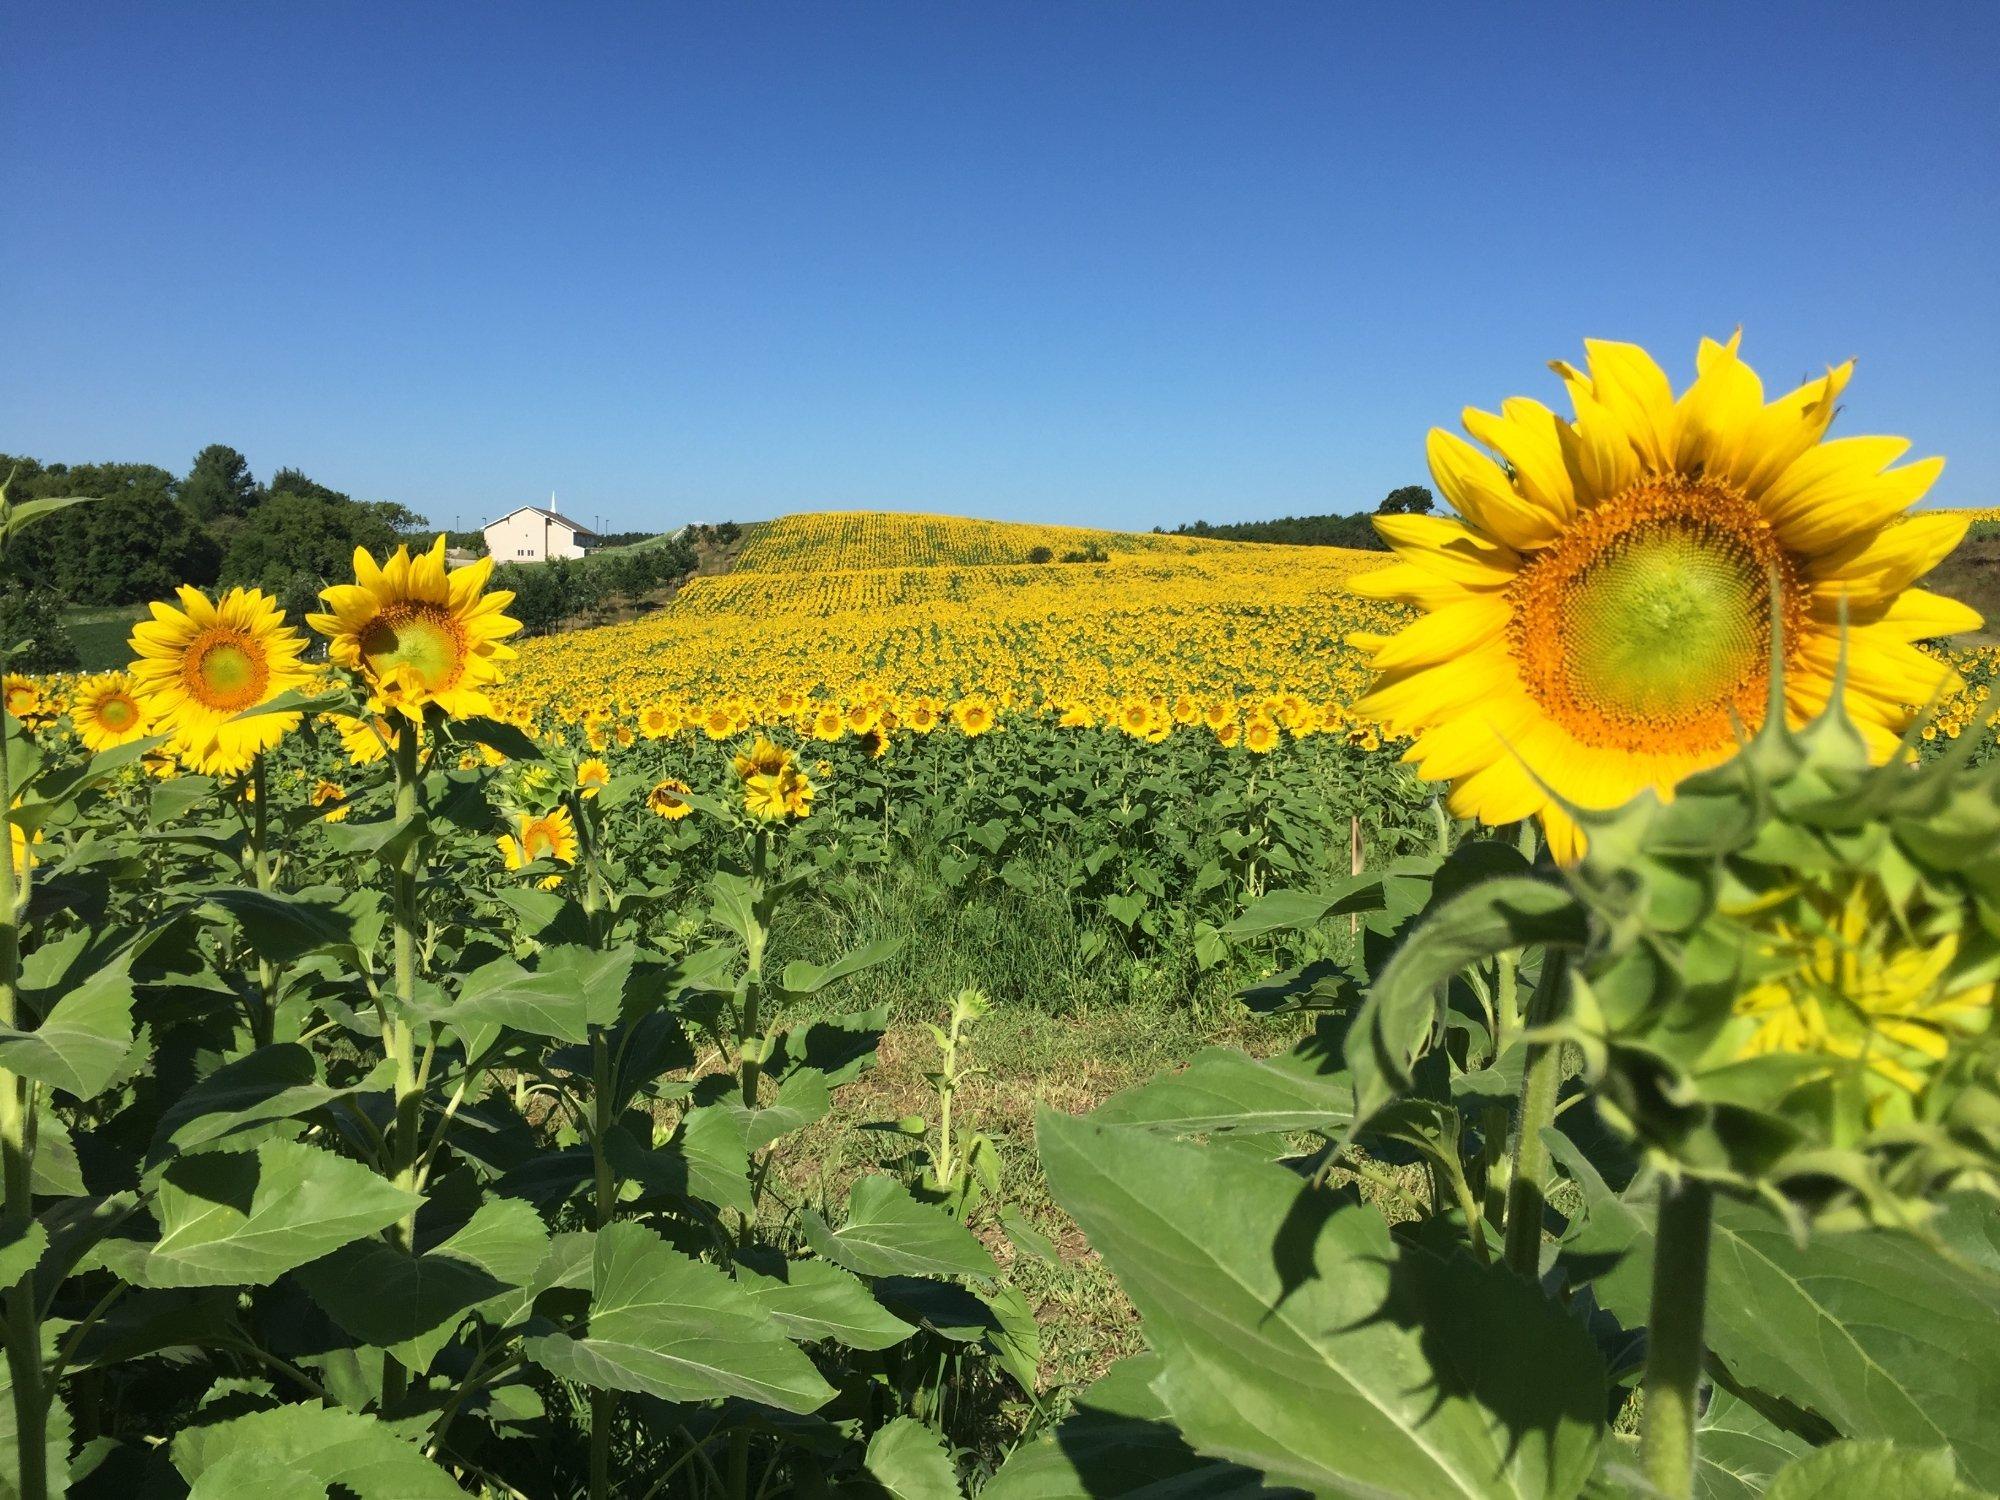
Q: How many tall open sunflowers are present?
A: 3